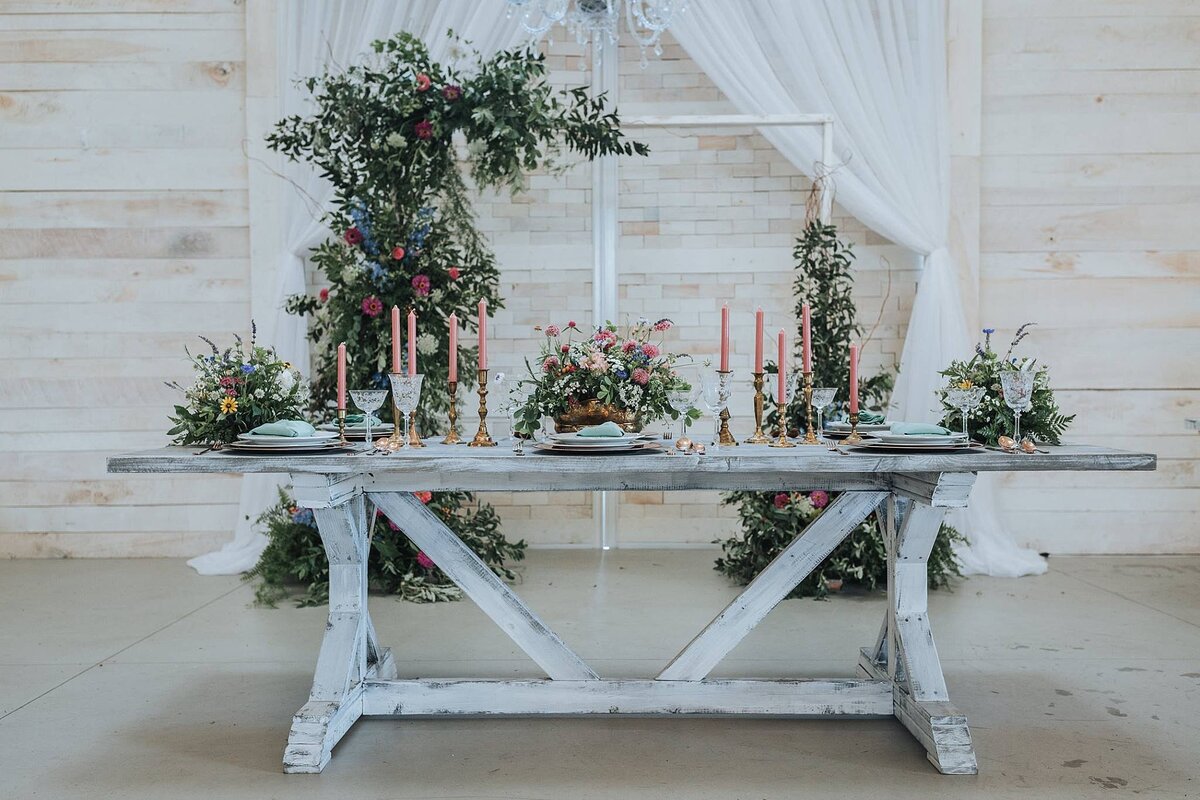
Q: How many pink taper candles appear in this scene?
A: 10